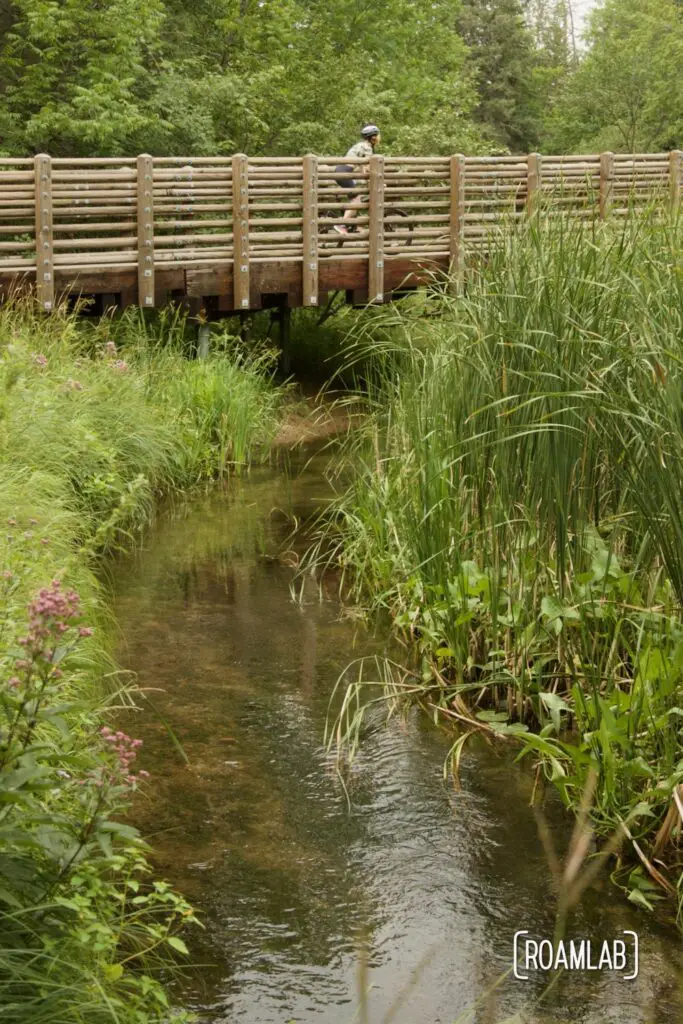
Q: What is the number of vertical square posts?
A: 9